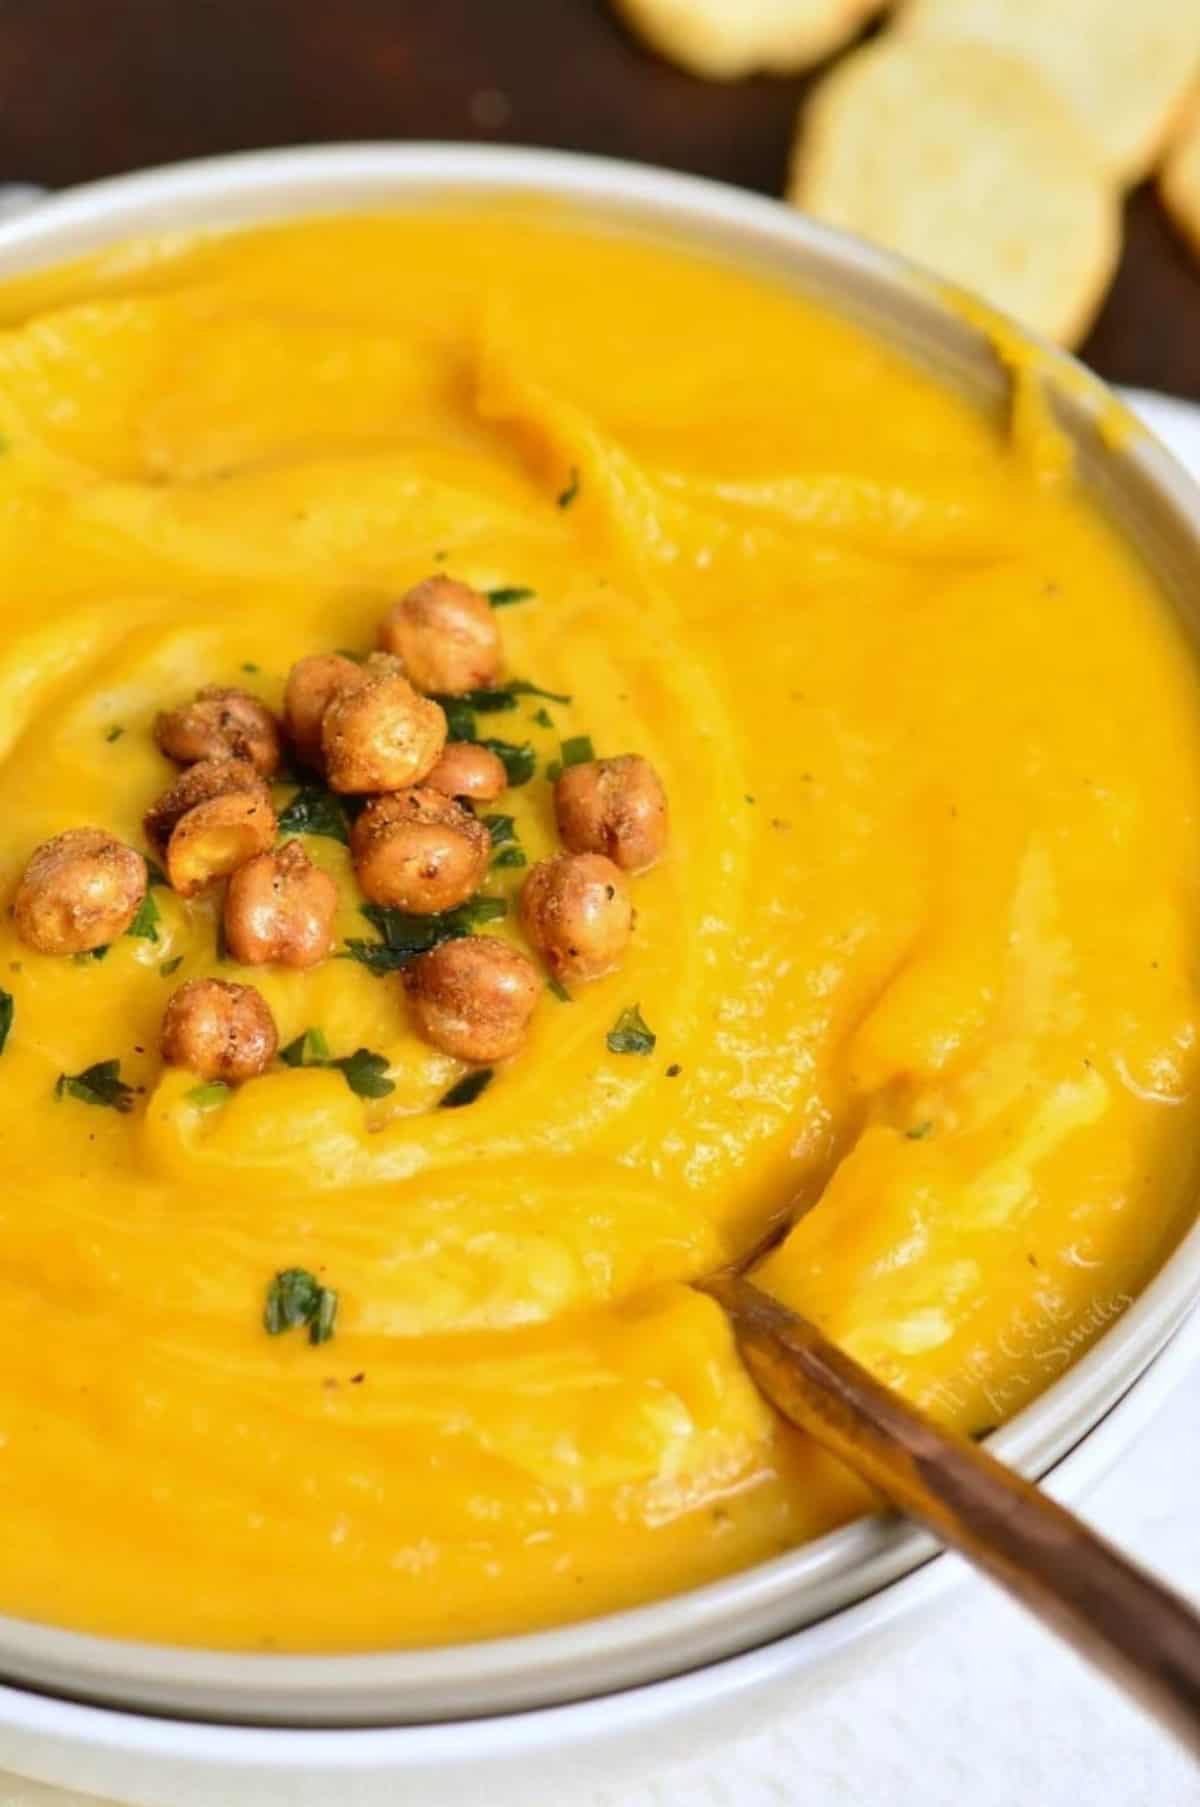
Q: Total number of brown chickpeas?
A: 13